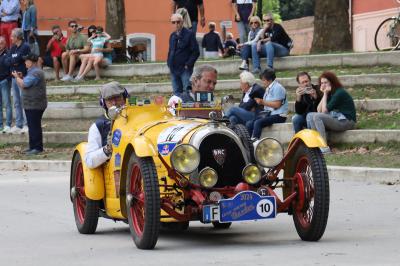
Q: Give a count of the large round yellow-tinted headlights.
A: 2